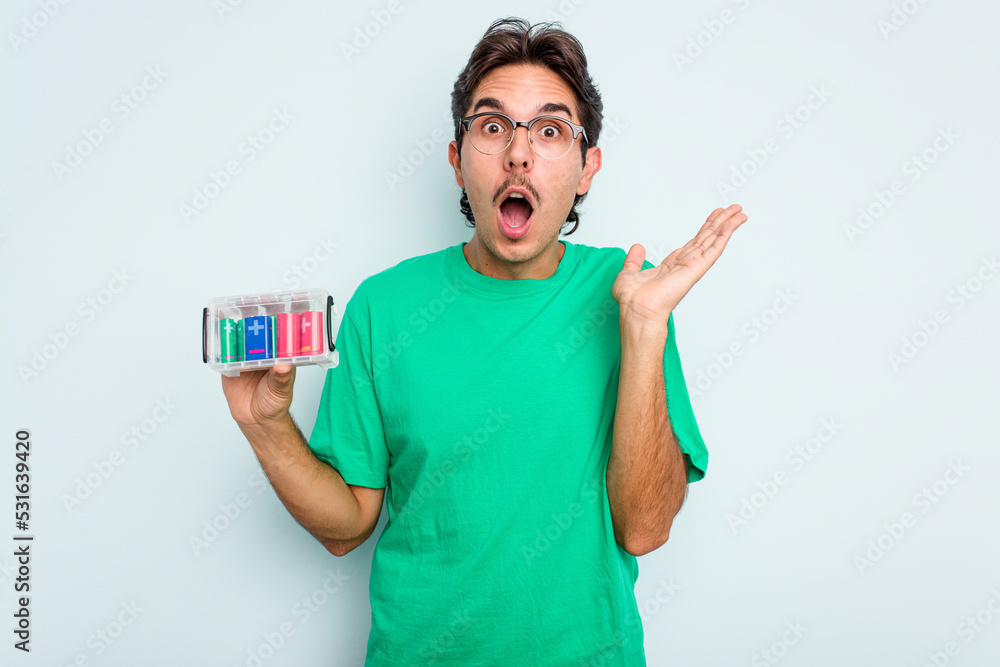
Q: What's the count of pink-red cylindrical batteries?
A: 2